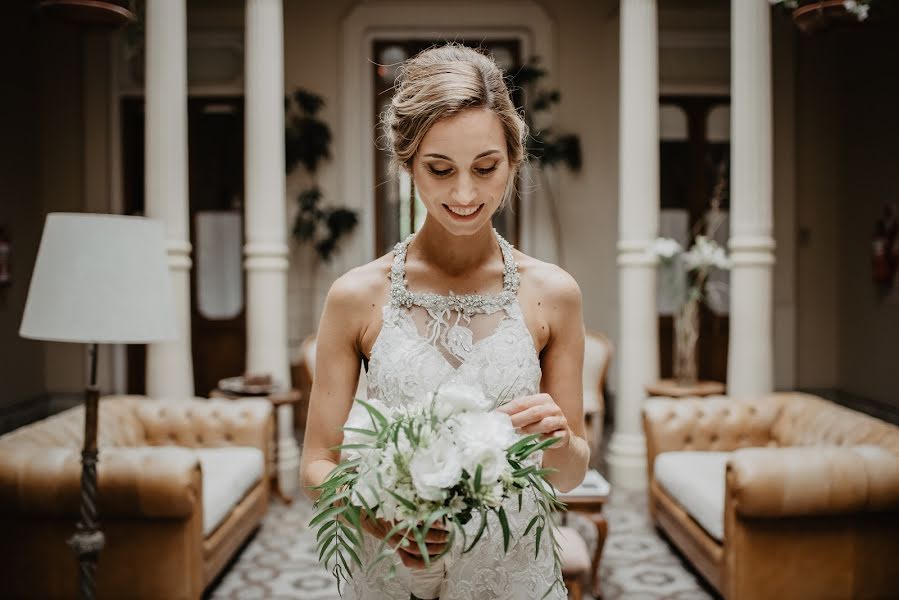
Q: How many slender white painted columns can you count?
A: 4